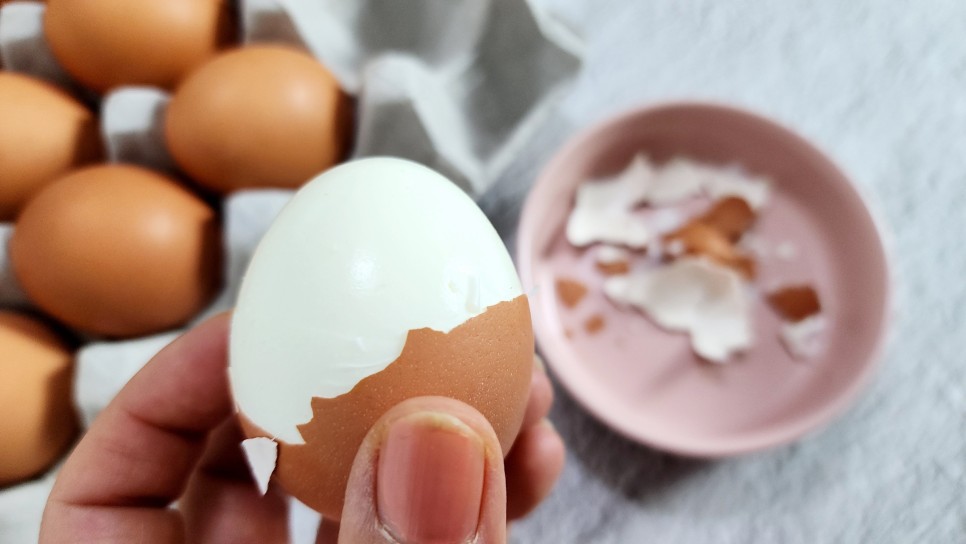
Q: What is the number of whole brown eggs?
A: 5